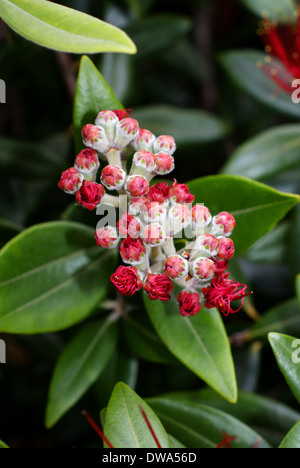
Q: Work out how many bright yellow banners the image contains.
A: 0